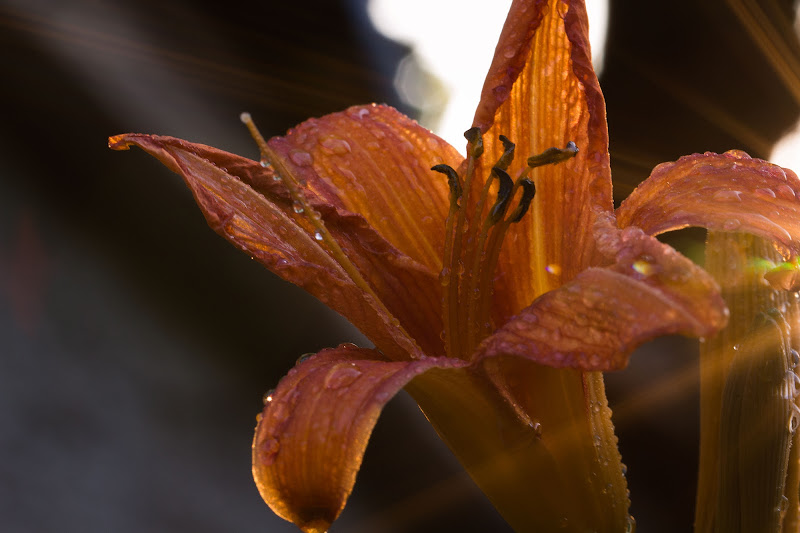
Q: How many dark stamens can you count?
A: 6